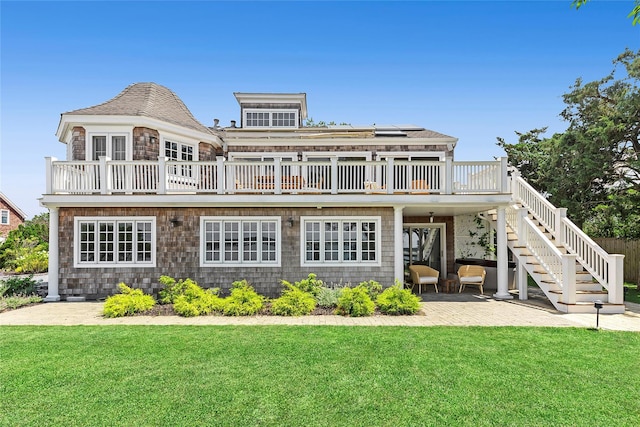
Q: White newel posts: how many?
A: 14